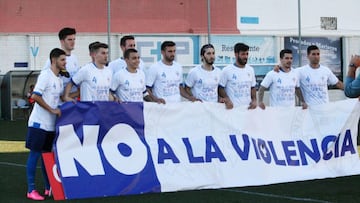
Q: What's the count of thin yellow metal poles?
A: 0